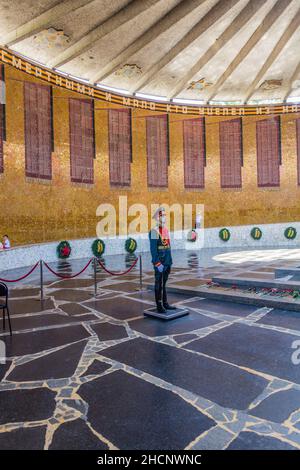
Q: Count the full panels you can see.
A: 7